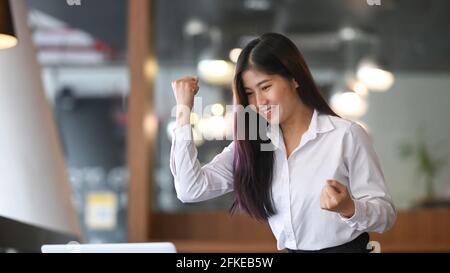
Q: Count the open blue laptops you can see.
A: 0